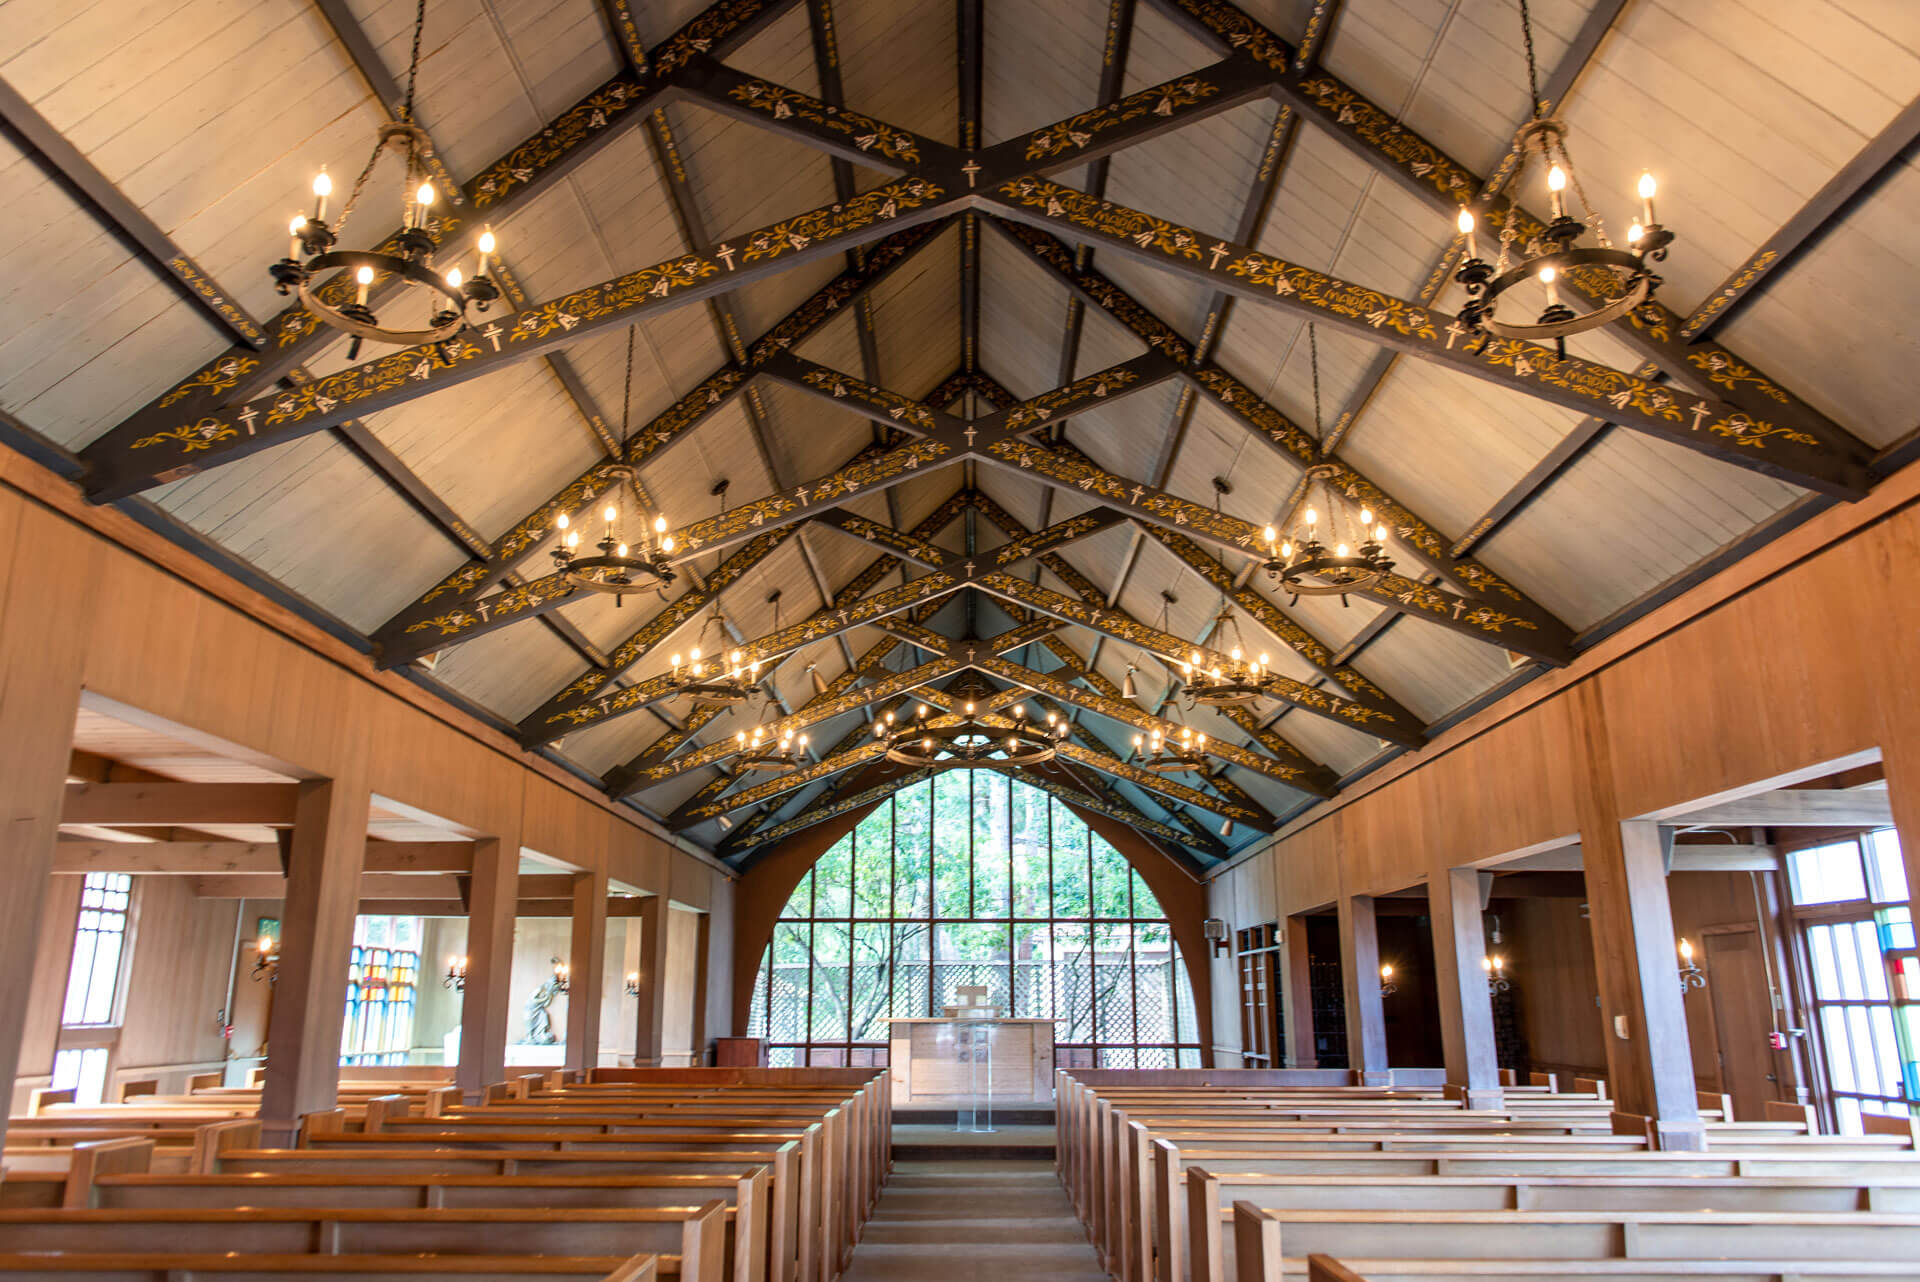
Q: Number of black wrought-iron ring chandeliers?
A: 9